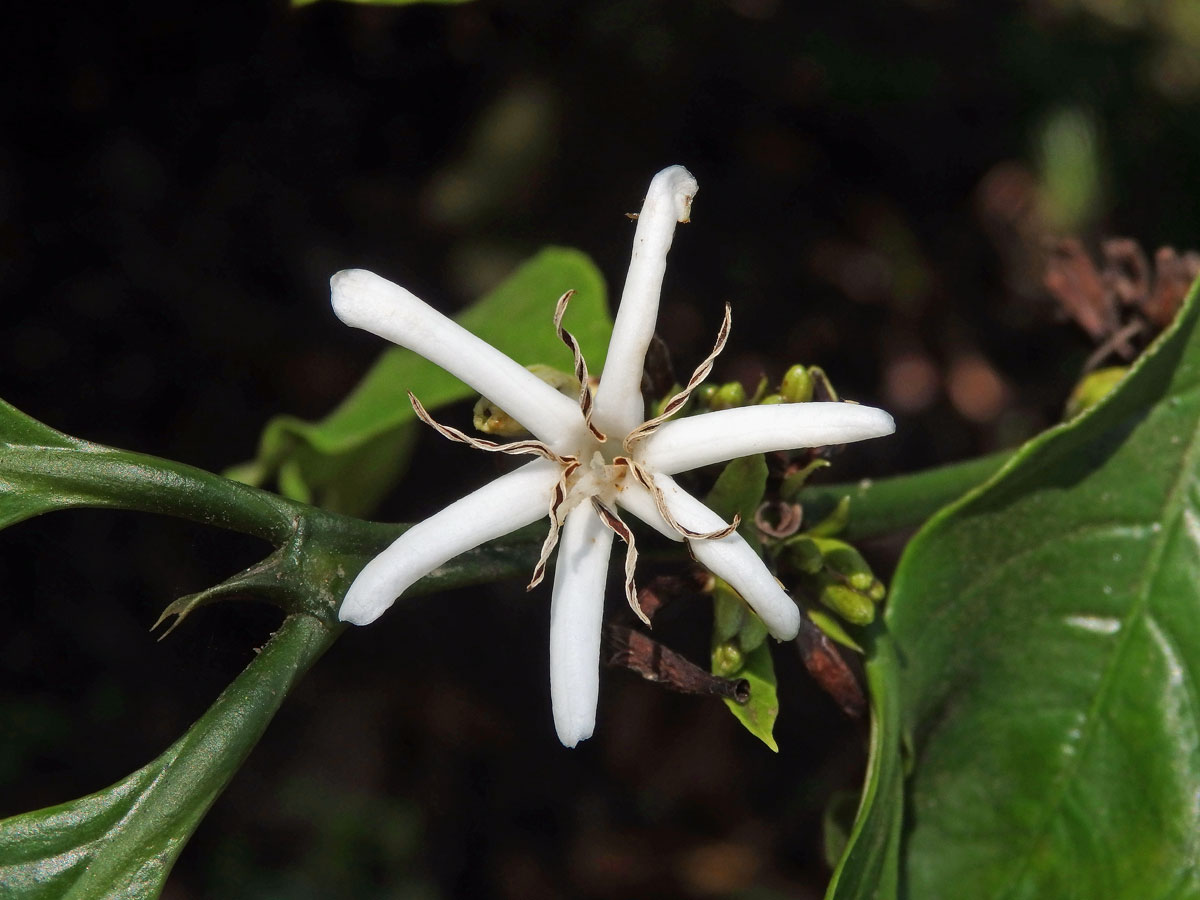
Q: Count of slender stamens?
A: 6